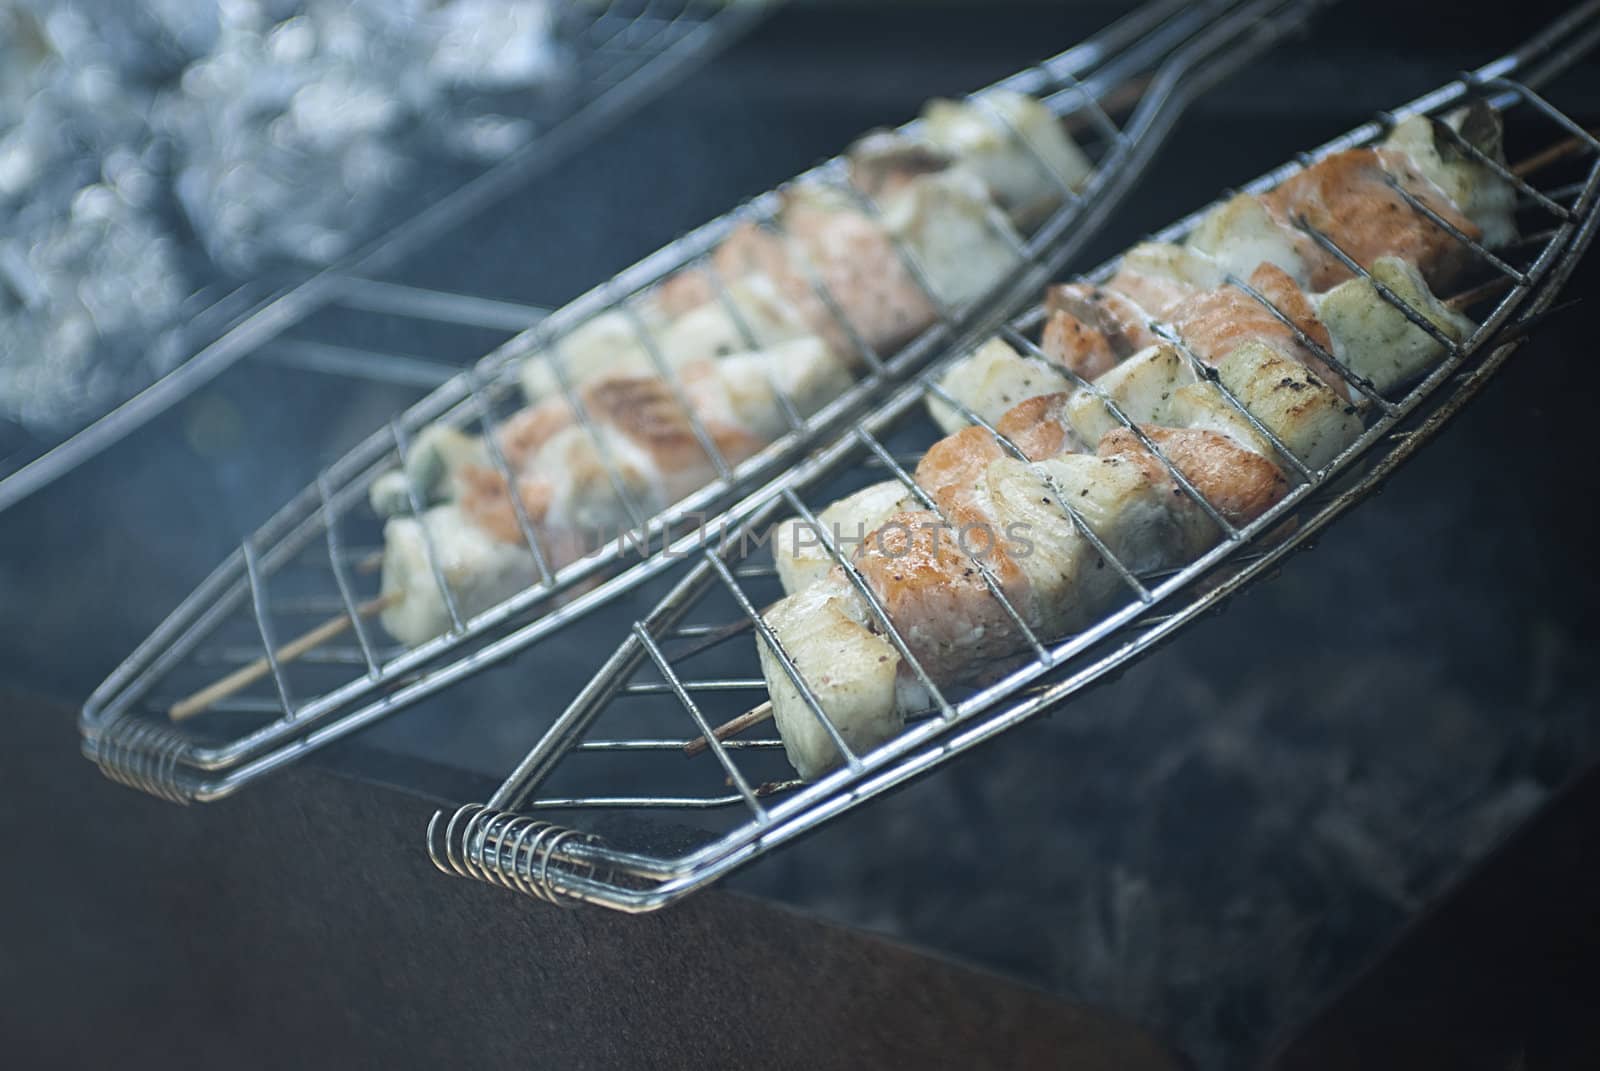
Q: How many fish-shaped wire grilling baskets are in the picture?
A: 2